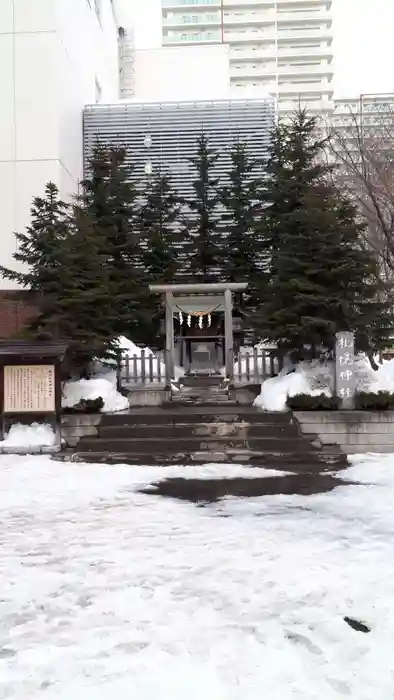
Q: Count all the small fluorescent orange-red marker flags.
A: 0